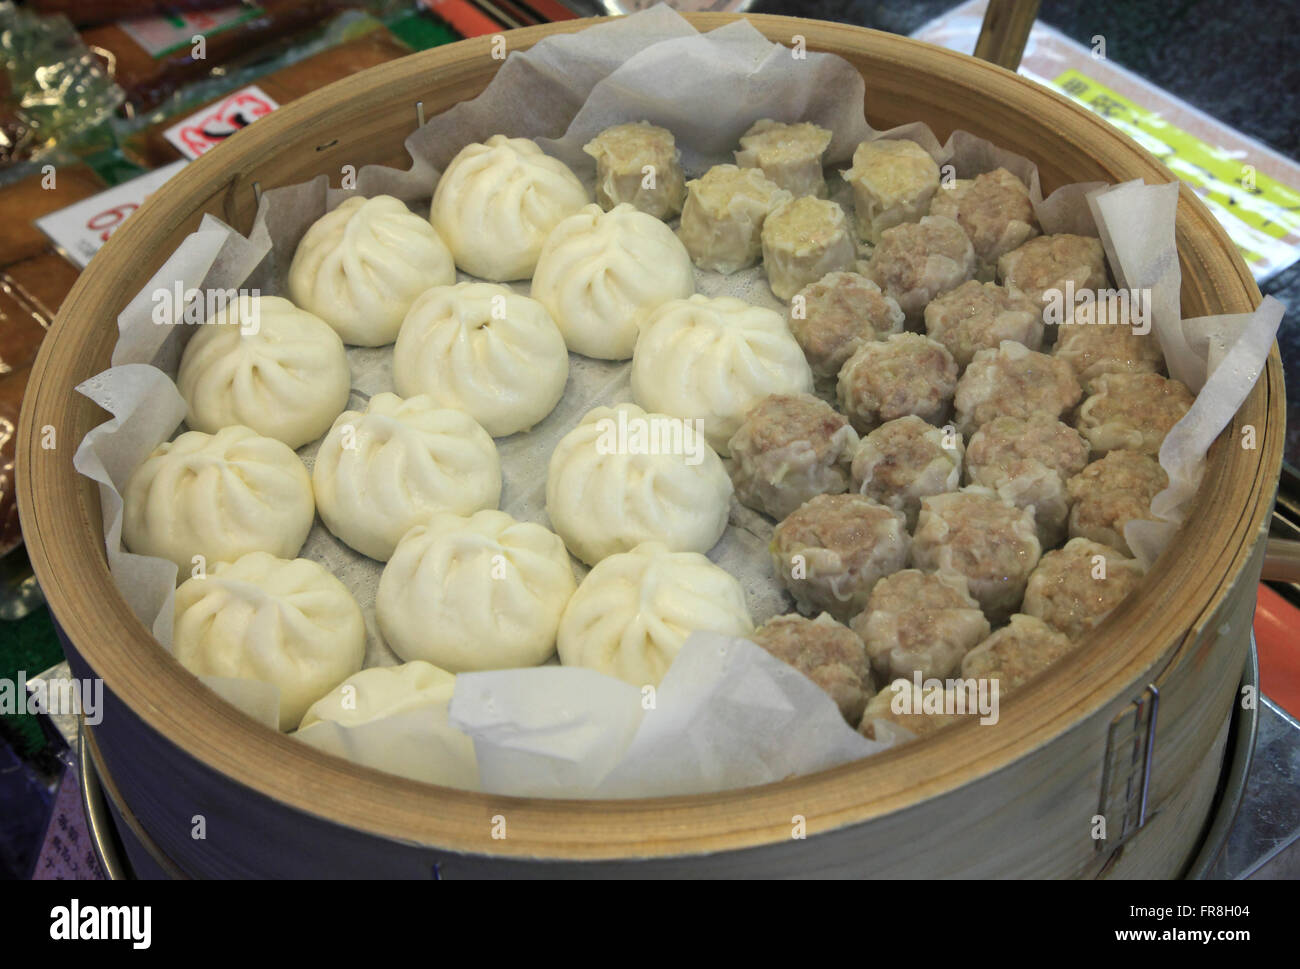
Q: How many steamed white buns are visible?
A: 13